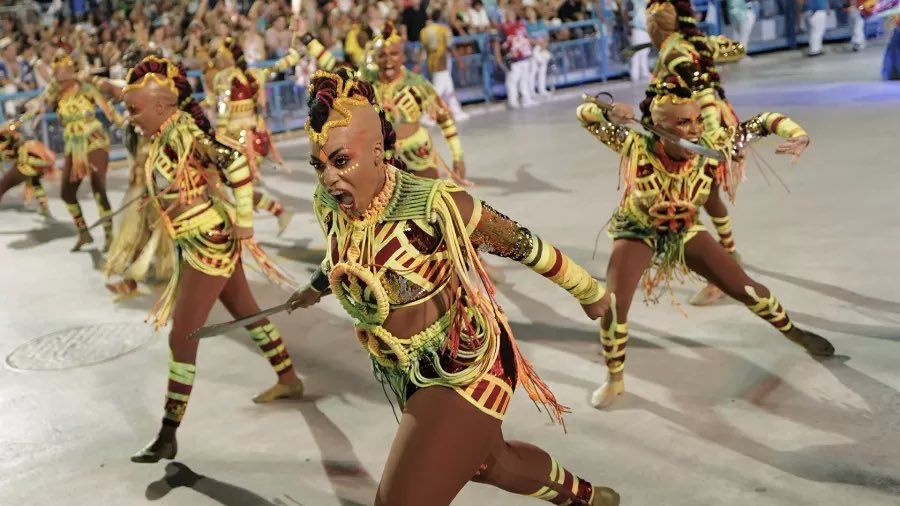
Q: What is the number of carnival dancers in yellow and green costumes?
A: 8